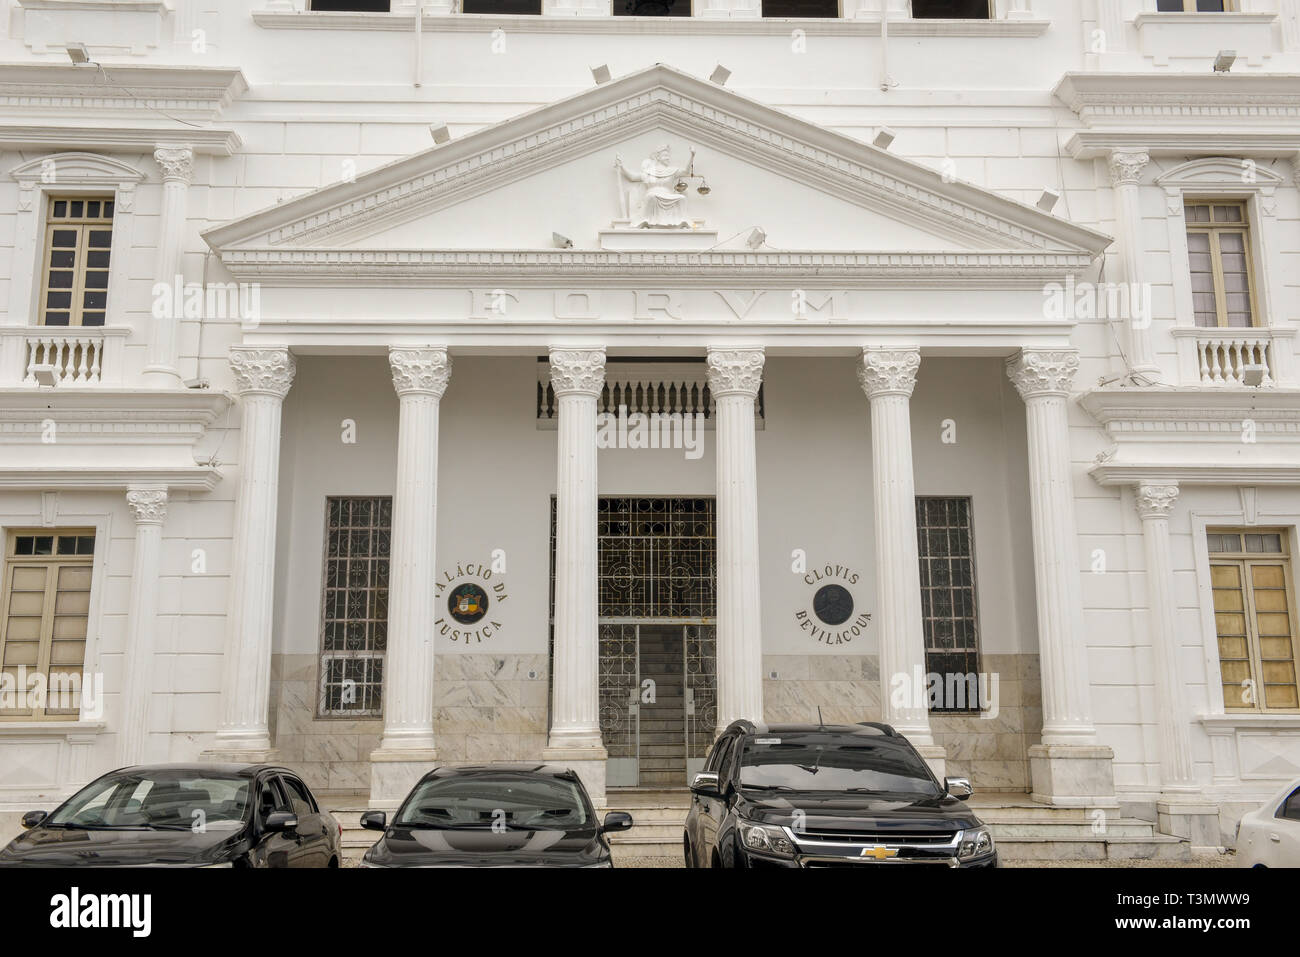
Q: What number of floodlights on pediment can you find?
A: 7